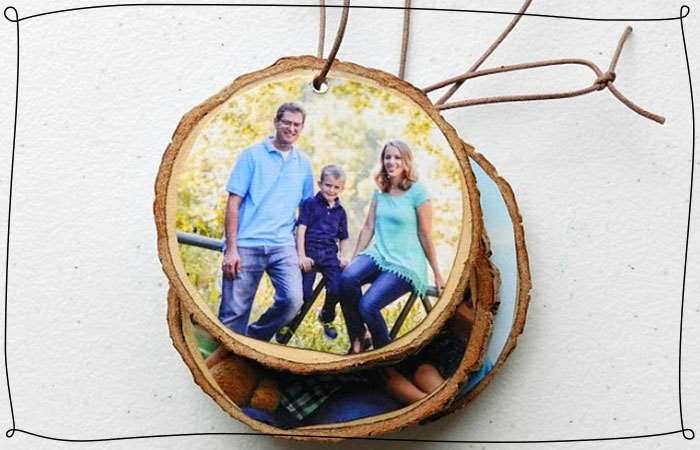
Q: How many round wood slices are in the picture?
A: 3